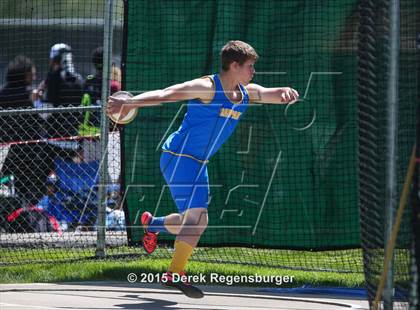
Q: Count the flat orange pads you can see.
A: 0